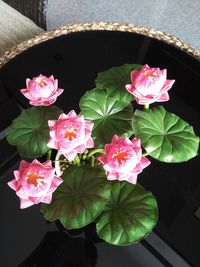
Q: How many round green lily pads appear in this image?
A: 6